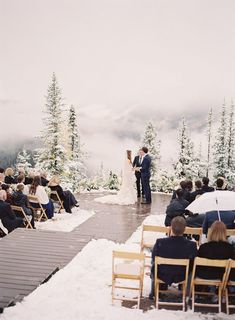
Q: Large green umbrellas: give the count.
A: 0